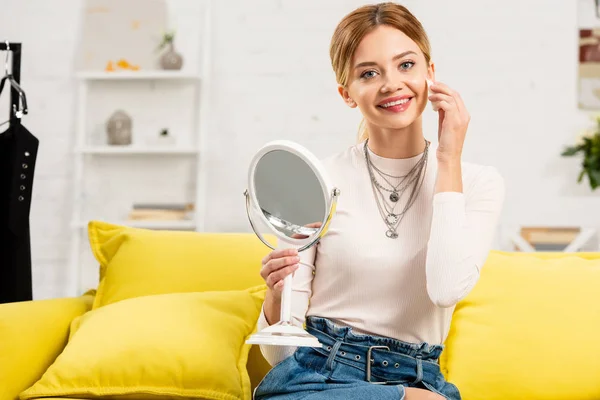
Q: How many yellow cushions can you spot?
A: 3